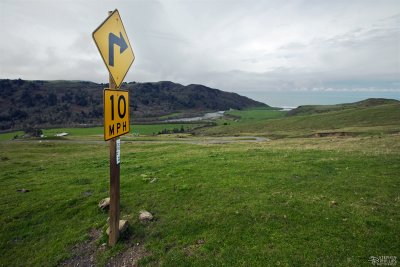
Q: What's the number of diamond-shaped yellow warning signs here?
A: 1